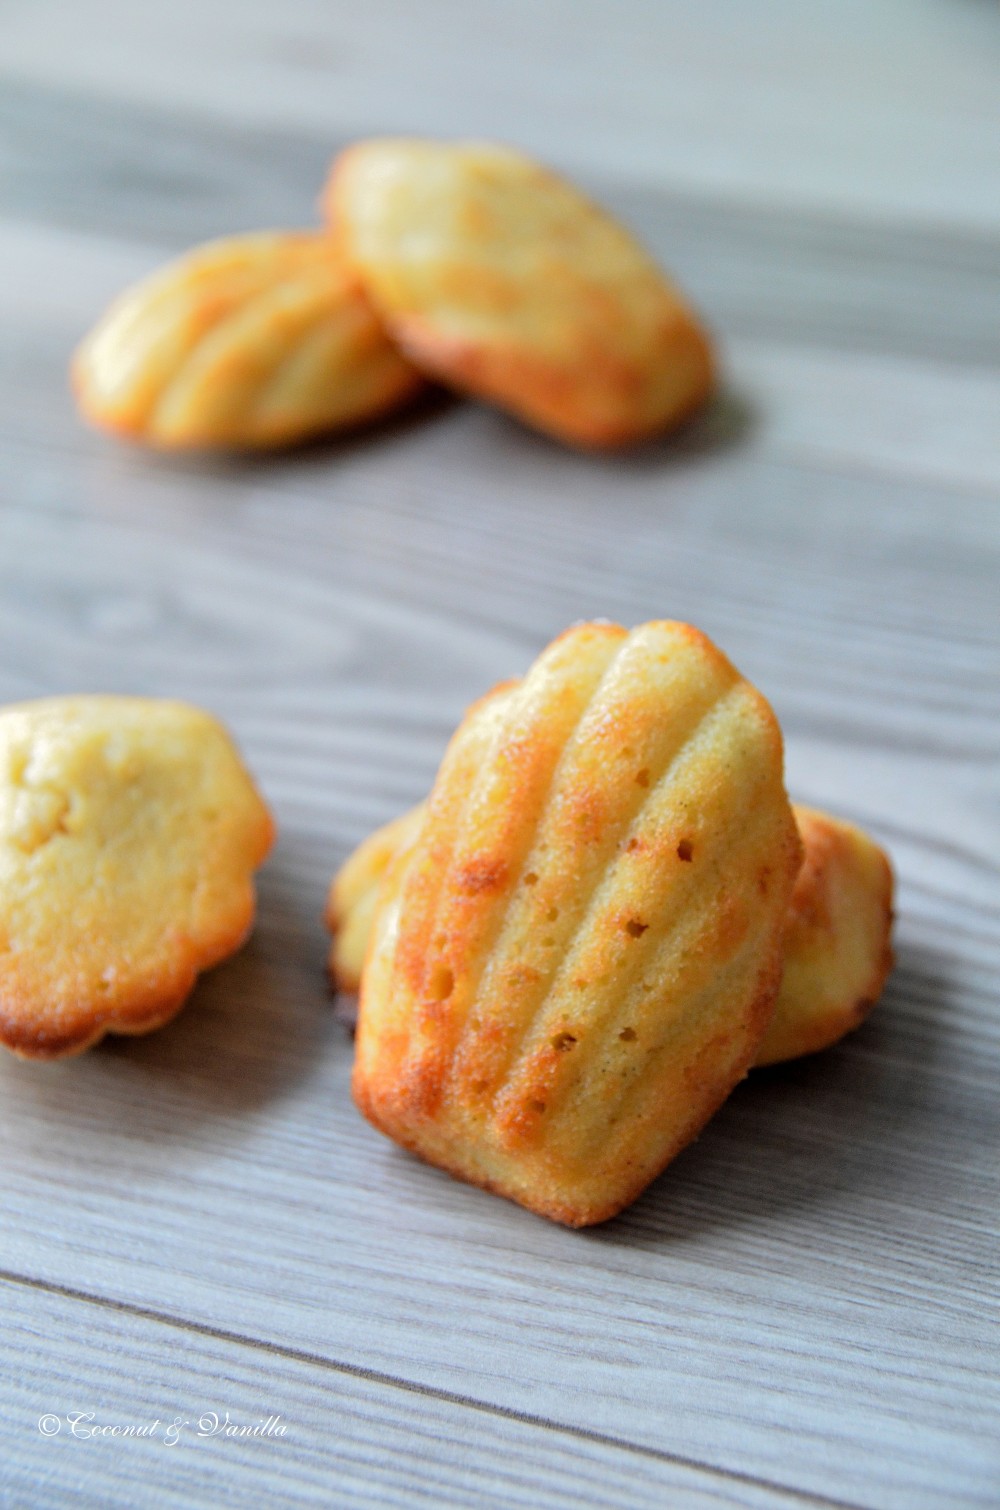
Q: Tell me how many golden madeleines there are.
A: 5